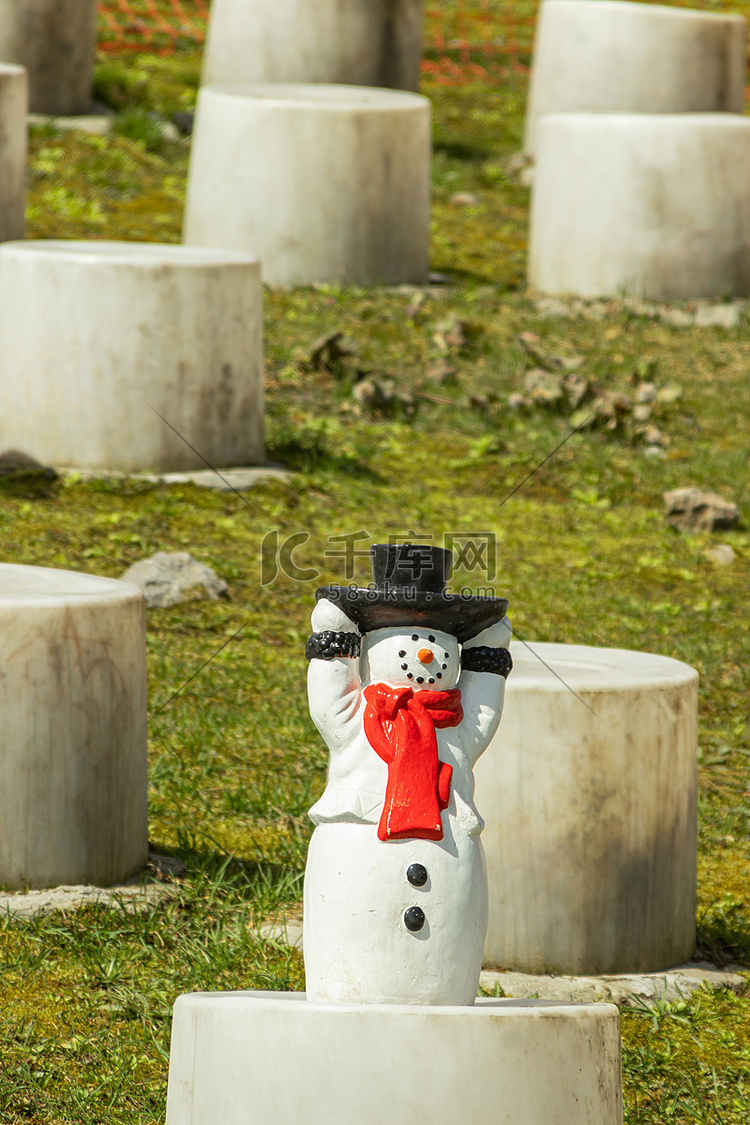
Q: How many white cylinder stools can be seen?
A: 10